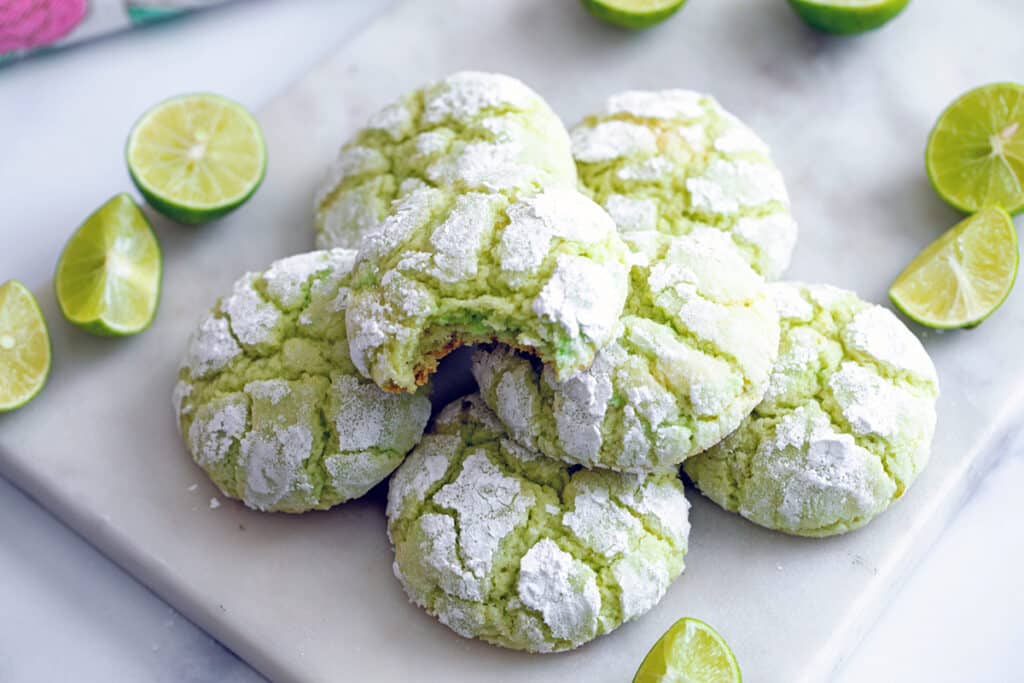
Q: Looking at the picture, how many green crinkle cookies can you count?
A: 7